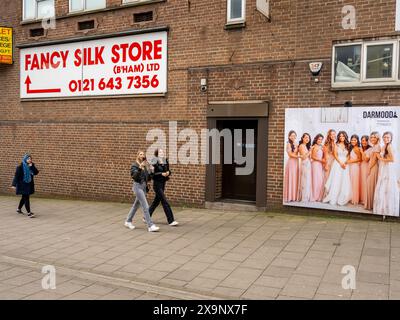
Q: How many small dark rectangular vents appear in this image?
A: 3